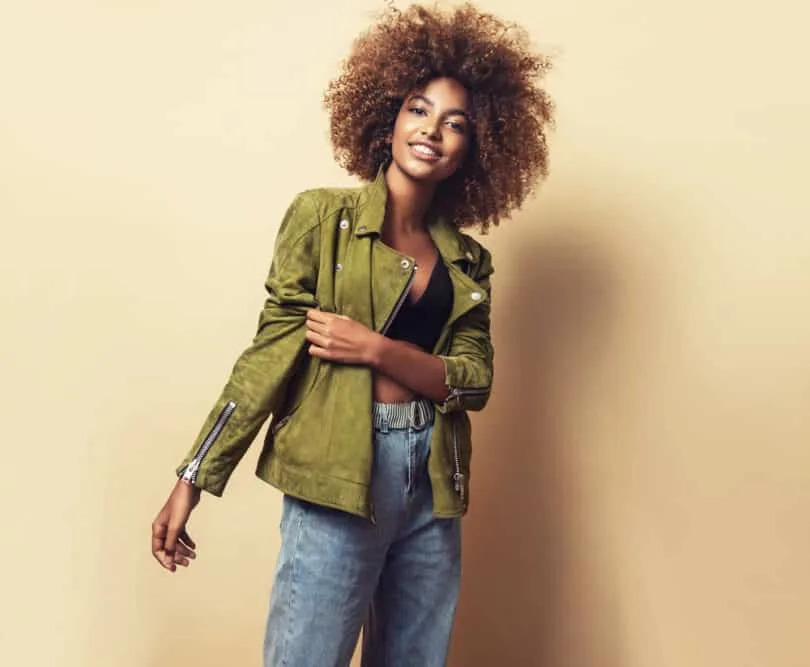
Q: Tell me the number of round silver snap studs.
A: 6